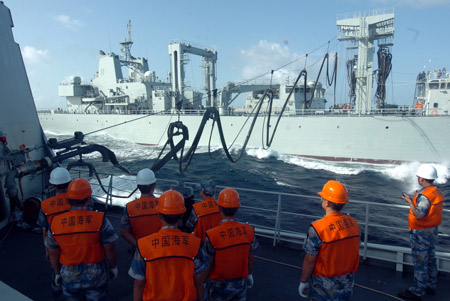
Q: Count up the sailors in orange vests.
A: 8